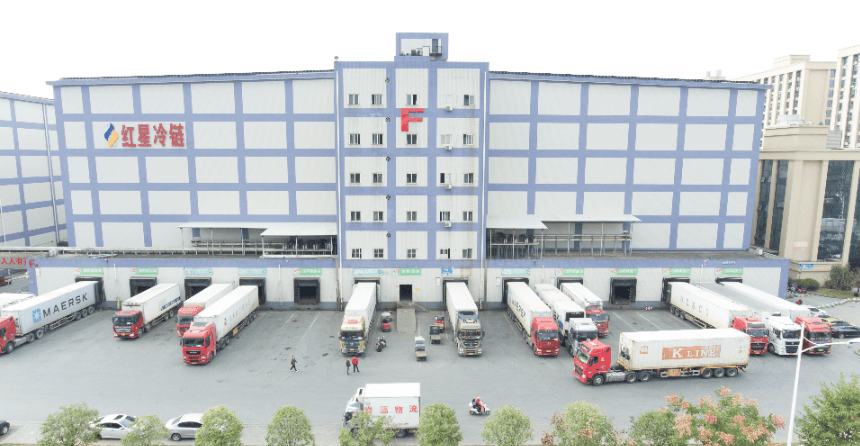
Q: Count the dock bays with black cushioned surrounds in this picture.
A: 12